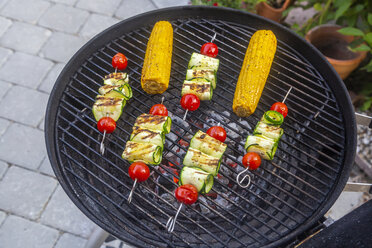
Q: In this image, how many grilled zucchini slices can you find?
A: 15